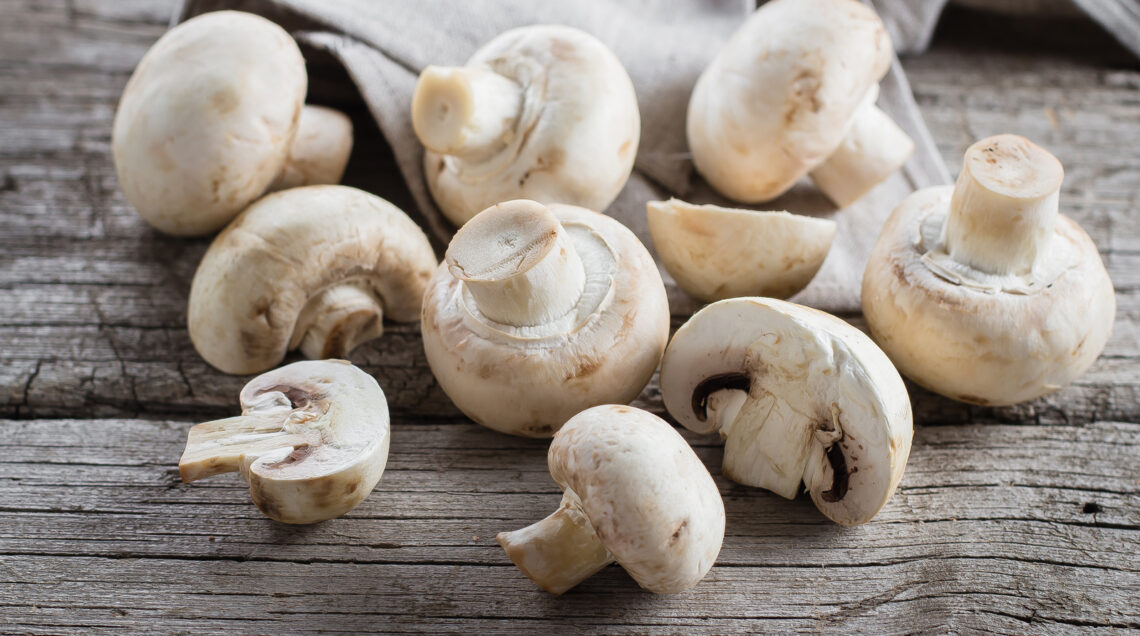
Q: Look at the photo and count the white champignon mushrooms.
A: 10